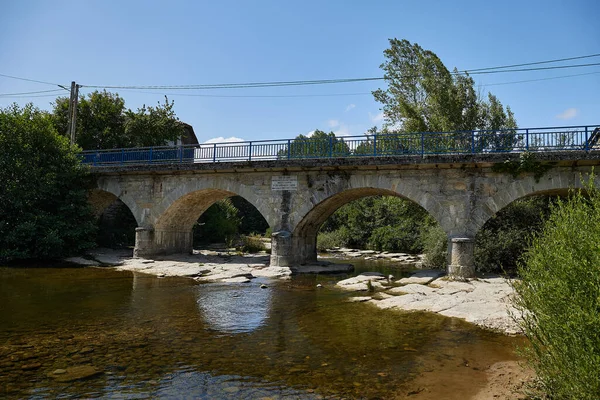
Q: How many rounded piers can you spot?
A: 3